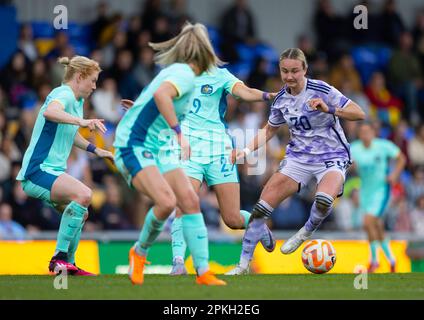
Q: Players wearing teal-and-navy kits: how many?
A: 4